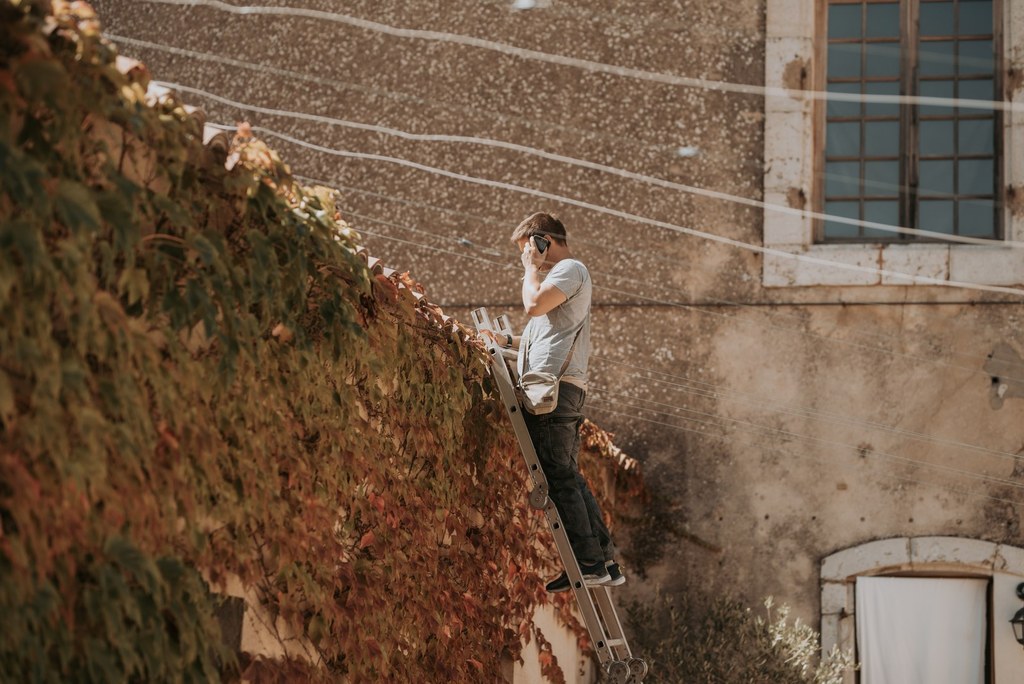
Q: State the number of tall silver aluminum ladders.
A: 1